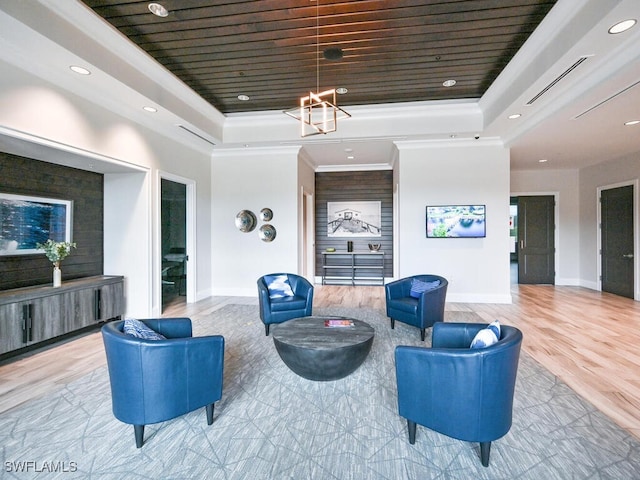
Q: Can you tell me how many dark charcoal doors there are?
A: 2